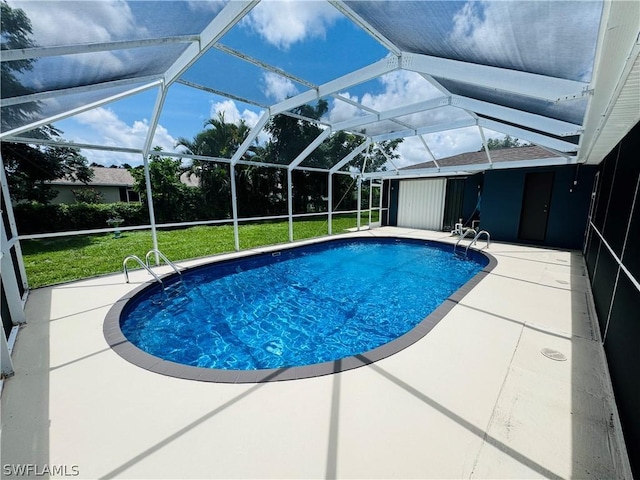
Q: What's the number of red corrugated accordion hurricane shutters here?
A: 0